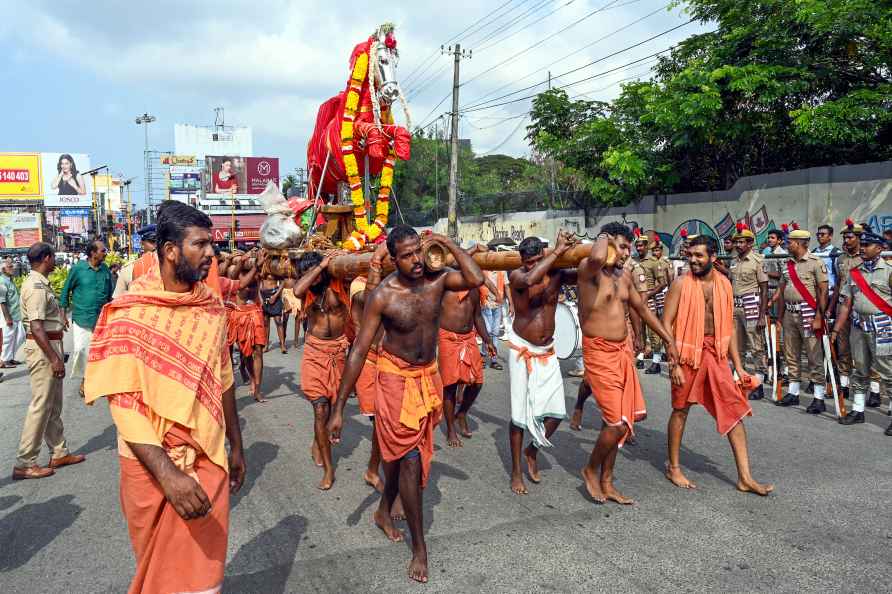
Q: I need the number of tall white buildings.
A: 1